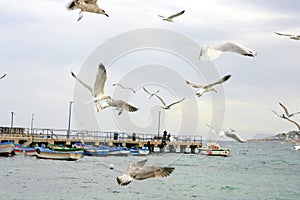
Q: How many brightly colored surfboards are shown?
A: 0